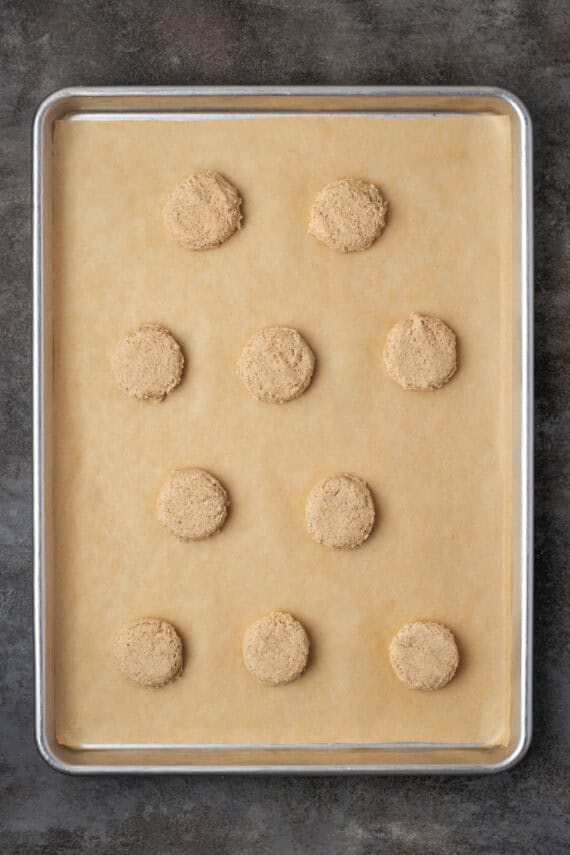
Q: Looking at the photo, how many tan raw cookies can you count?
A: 10